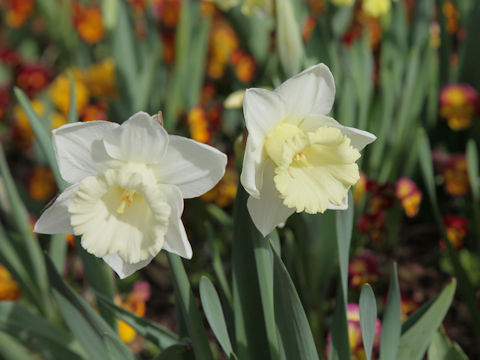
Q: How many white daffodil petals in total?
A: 12